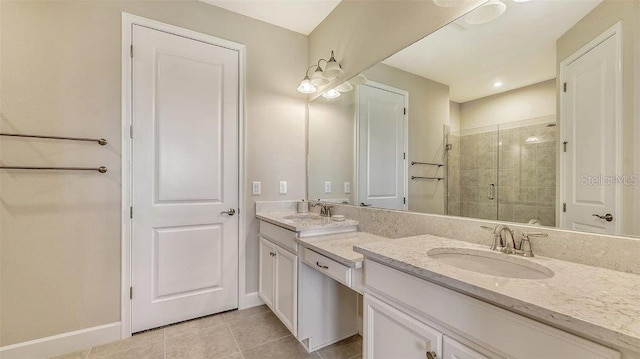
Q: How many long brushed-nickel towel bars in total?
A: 2